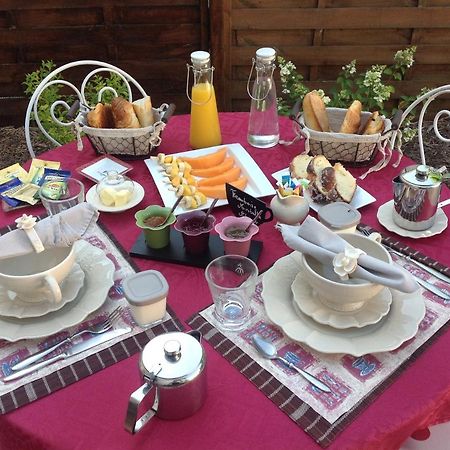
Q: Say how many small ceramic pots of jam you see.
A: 3